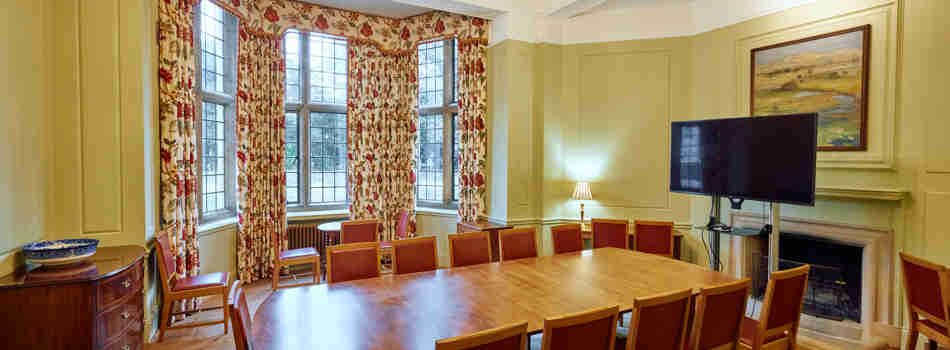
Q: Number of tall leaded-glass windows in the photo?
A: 3